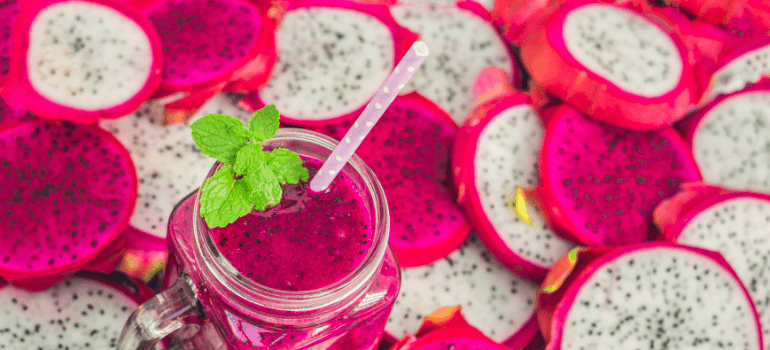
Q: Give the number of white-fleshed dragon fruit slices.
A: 12